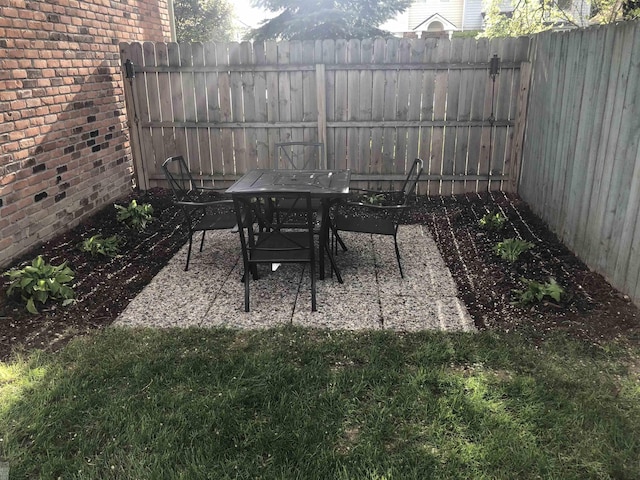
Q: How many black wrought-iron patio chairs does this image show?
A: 4